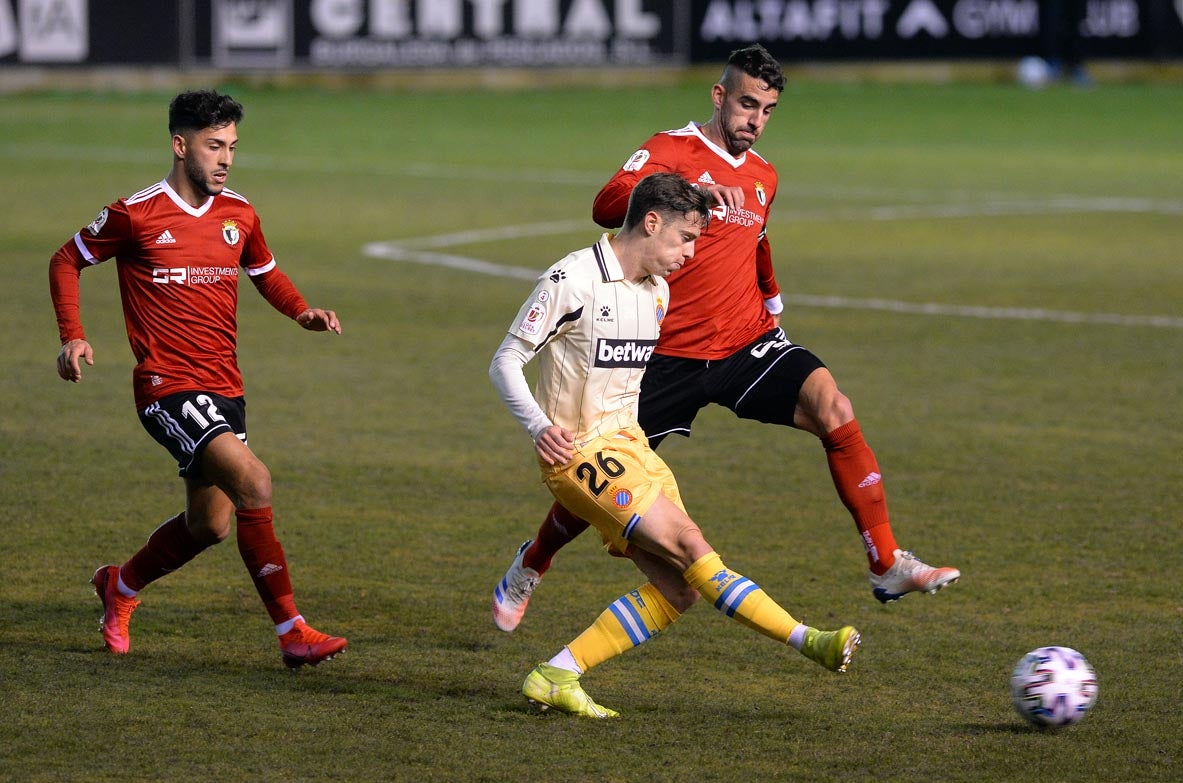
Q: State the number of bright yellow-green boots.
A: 2